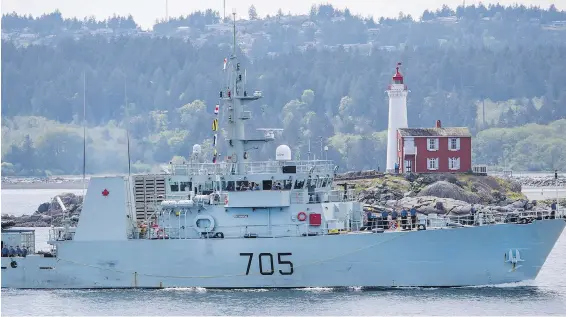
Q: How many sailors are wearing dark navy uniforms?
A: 11